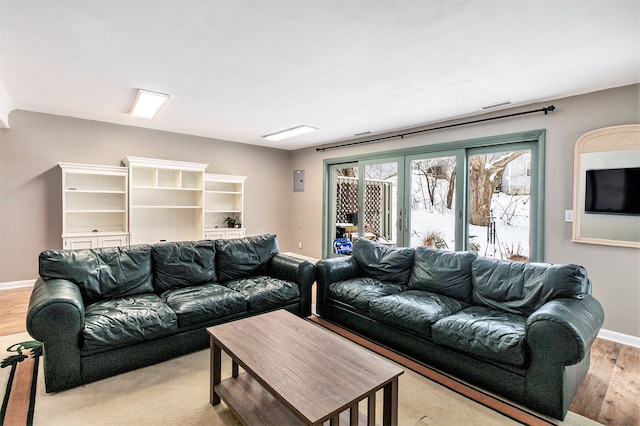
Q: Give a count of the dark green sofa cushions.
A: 12